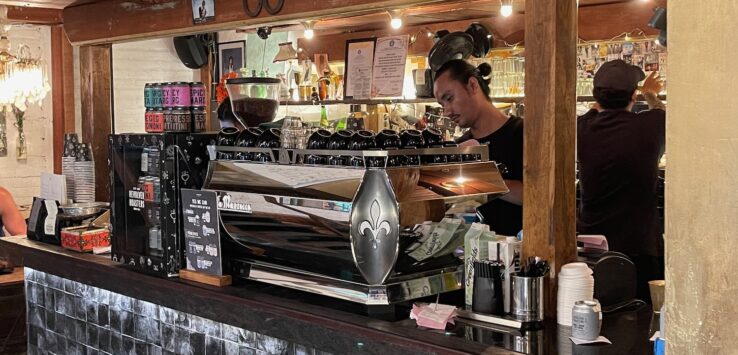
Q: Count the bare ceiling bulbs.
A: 3